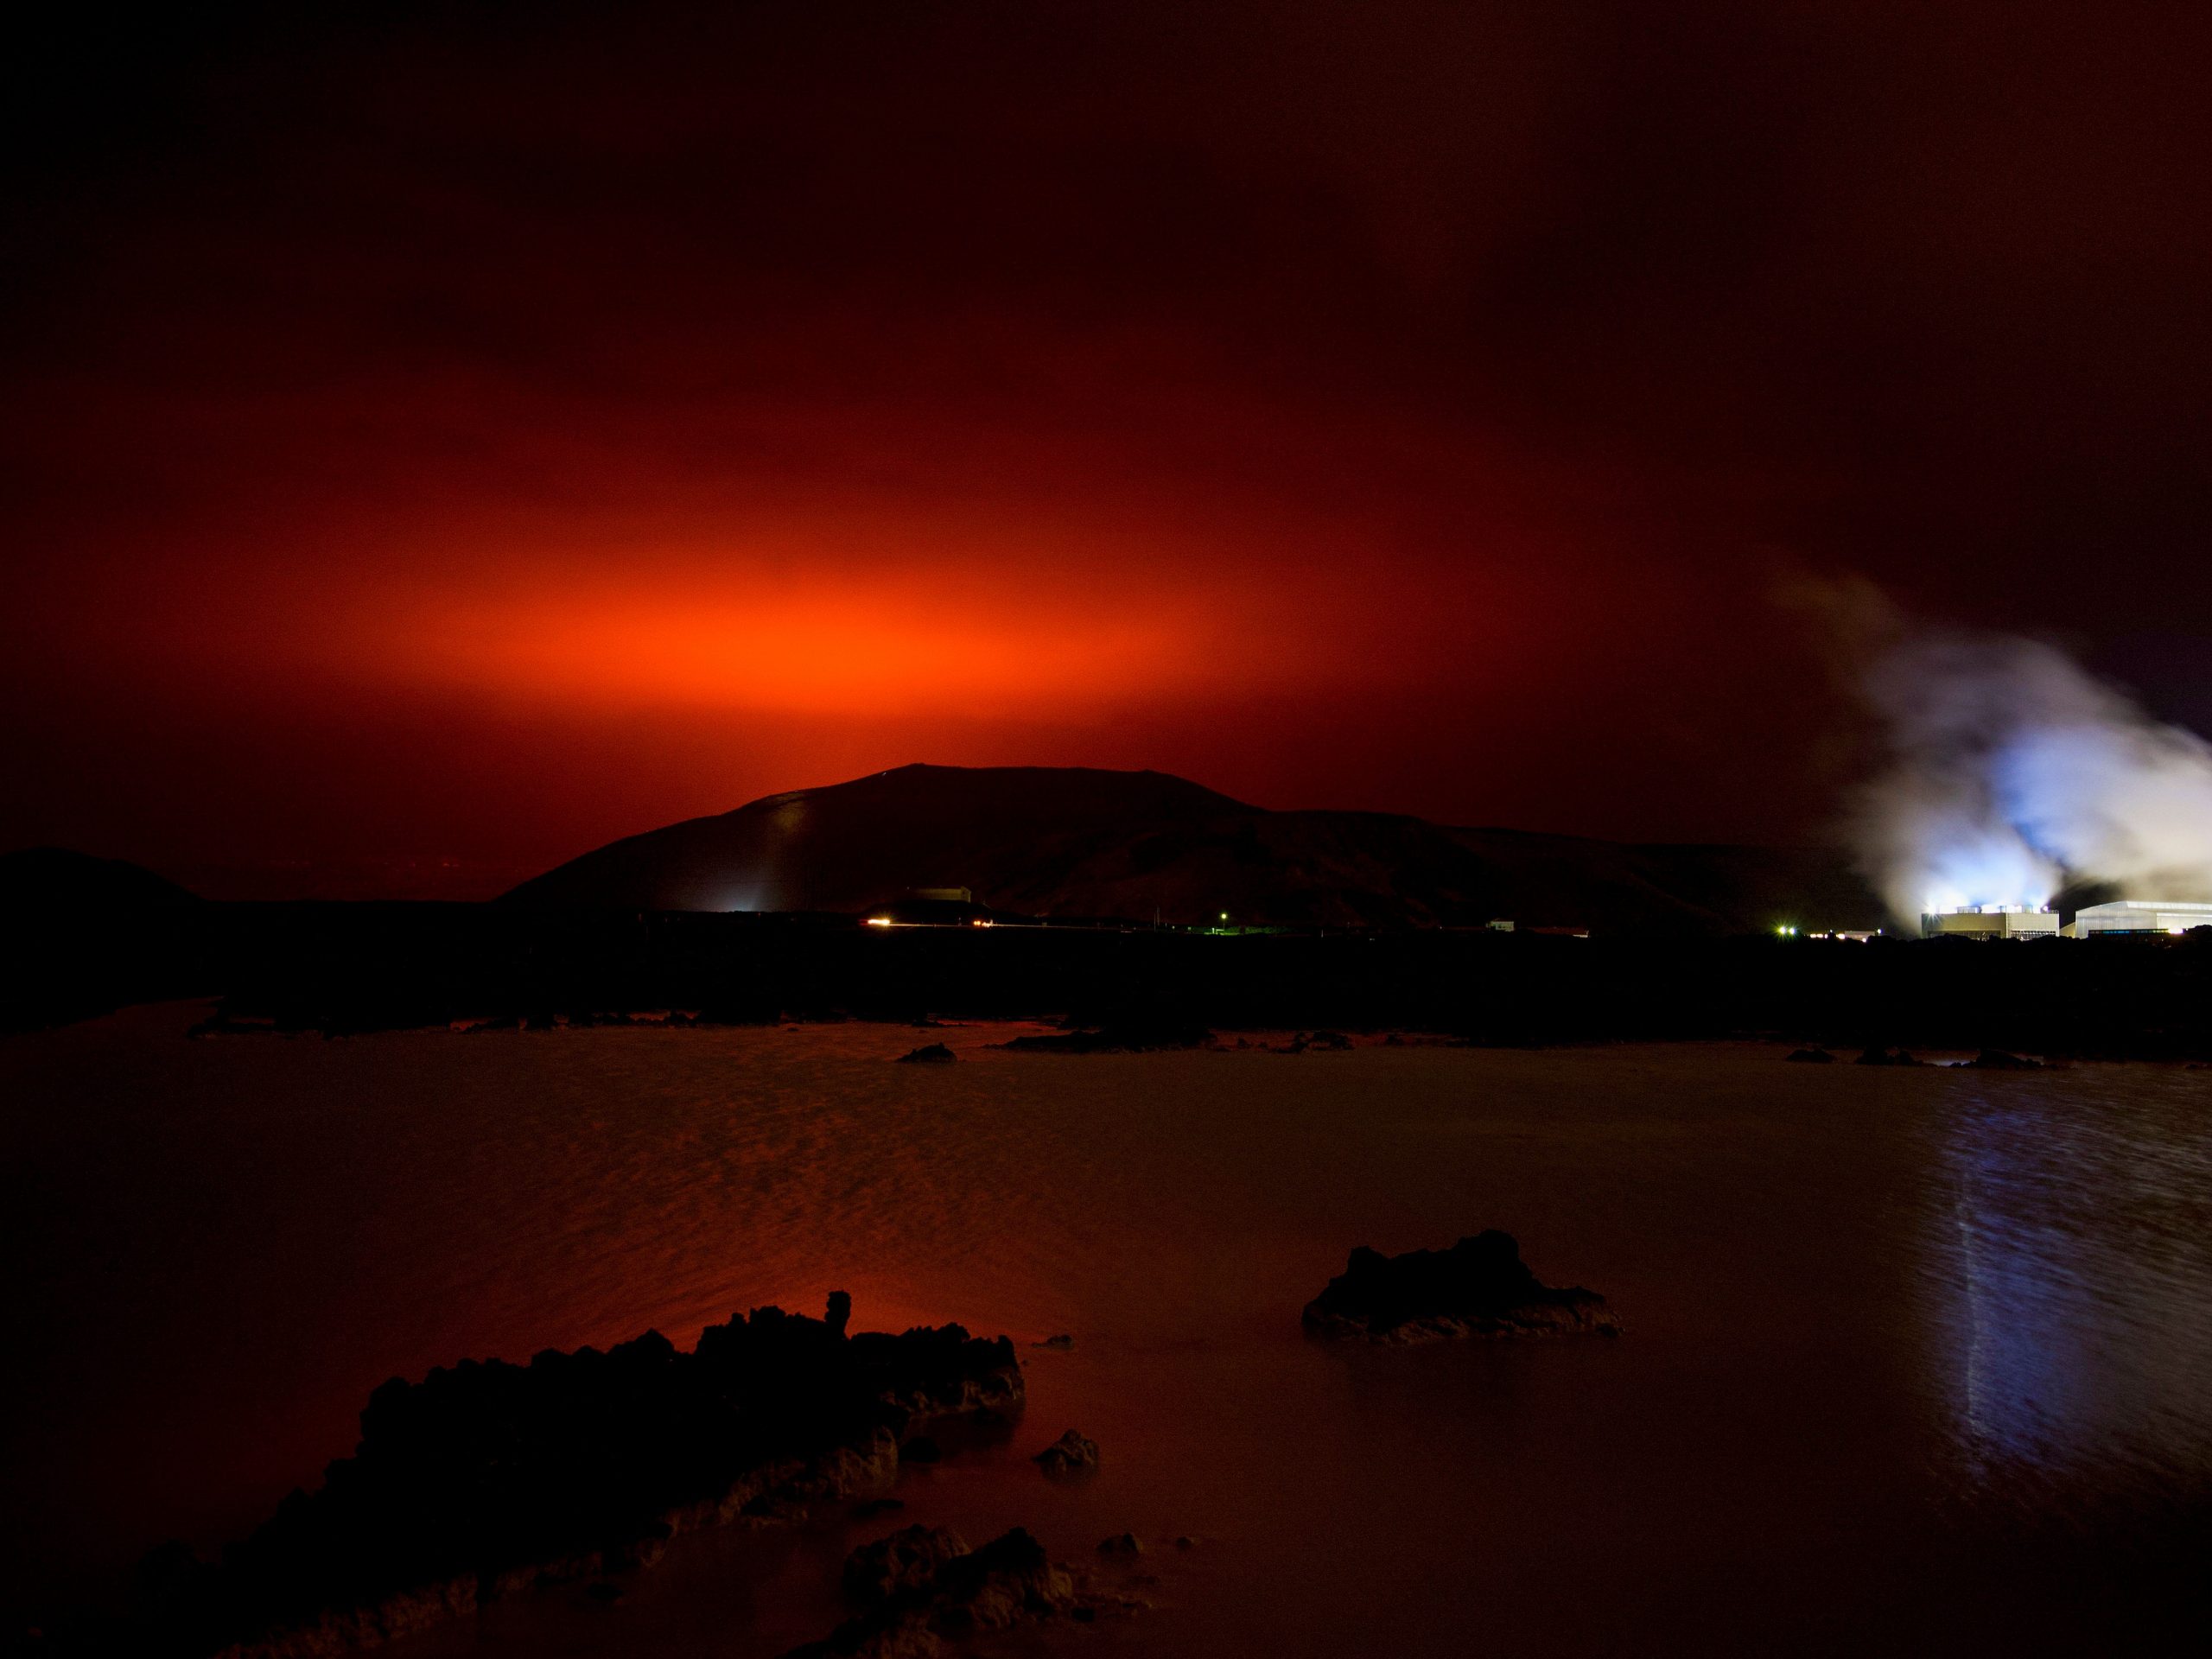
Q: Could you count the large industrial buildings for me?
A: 2